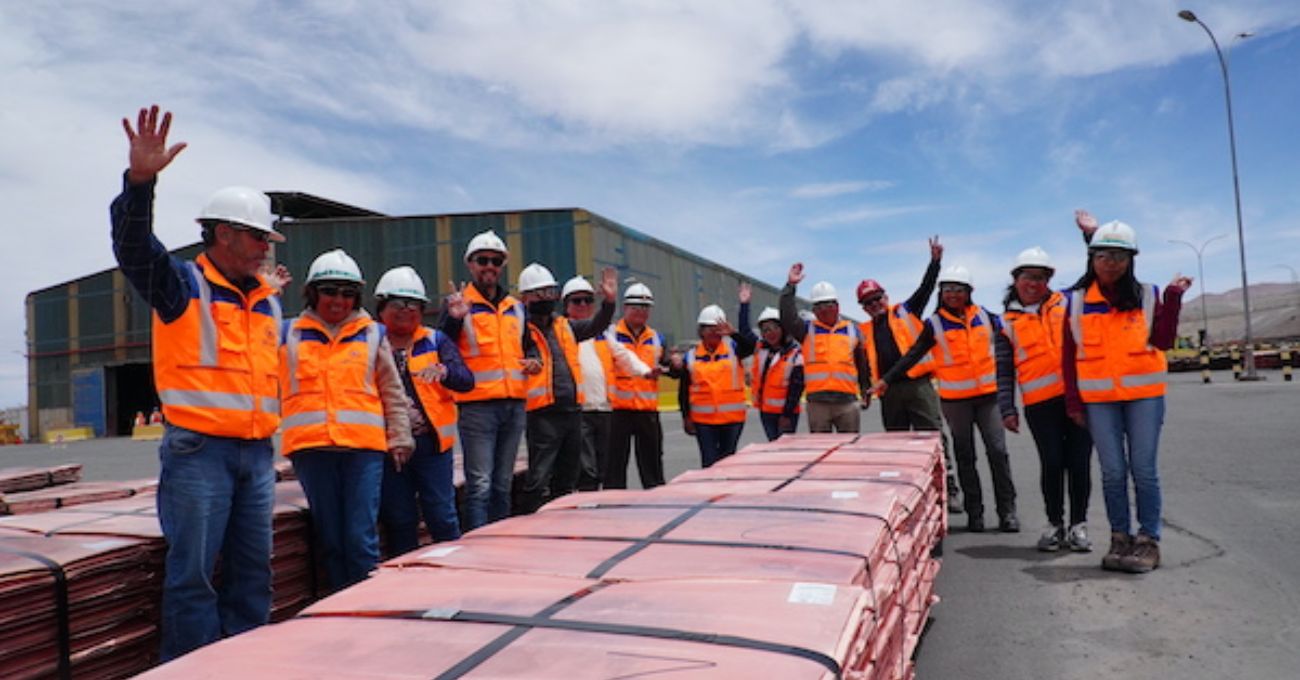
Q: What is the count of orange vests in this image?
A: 14